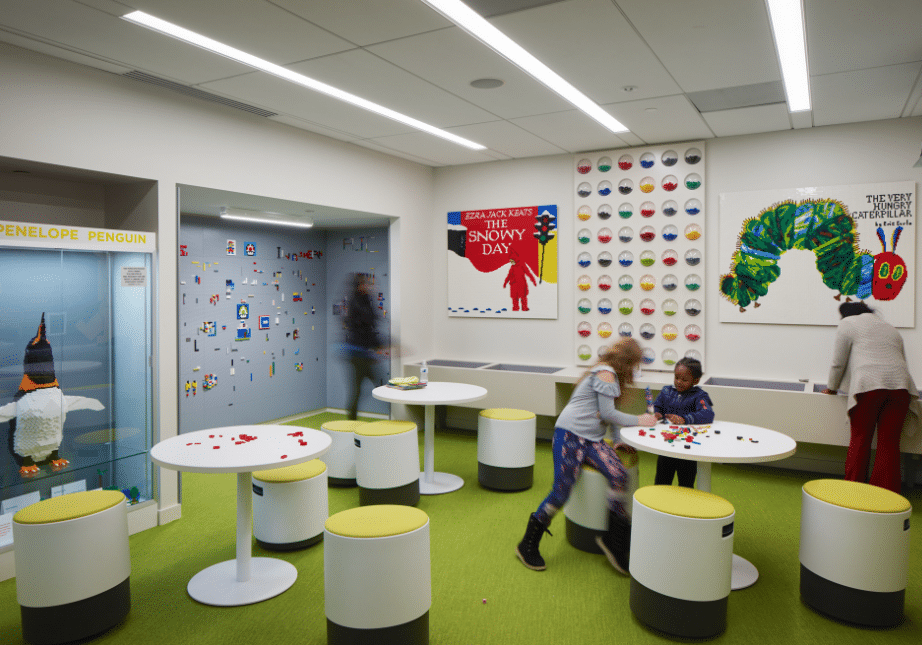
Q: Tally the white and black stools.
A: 9